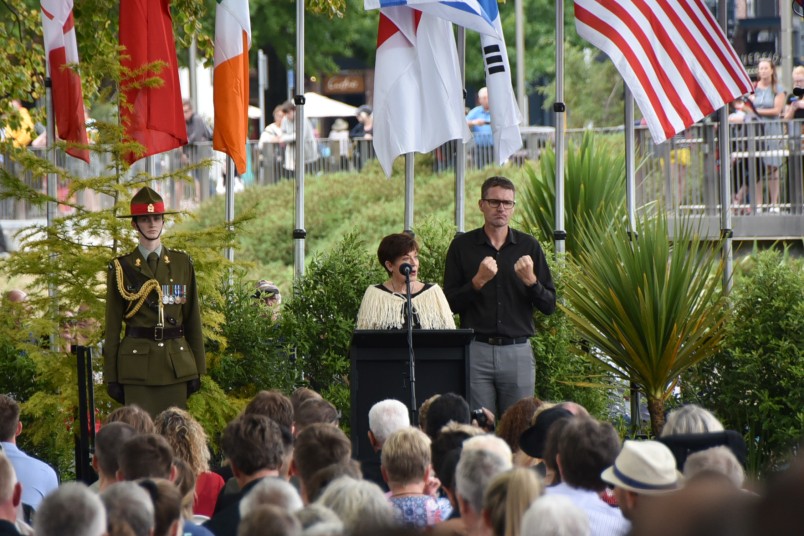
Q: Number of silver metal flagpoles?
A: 9